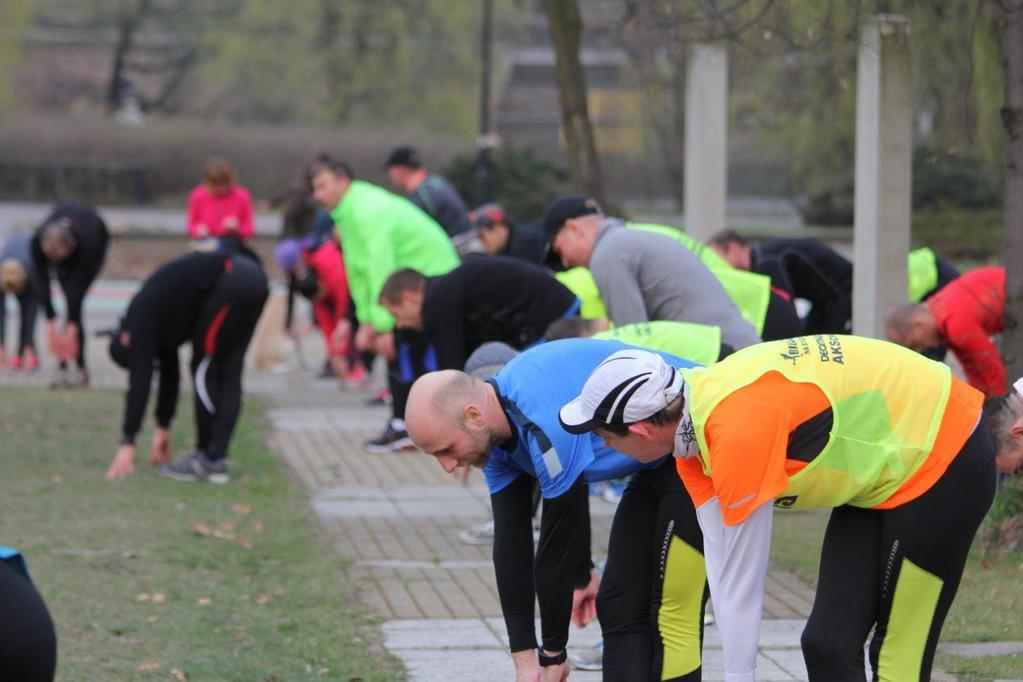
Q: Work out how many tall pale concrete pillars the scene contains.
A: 2